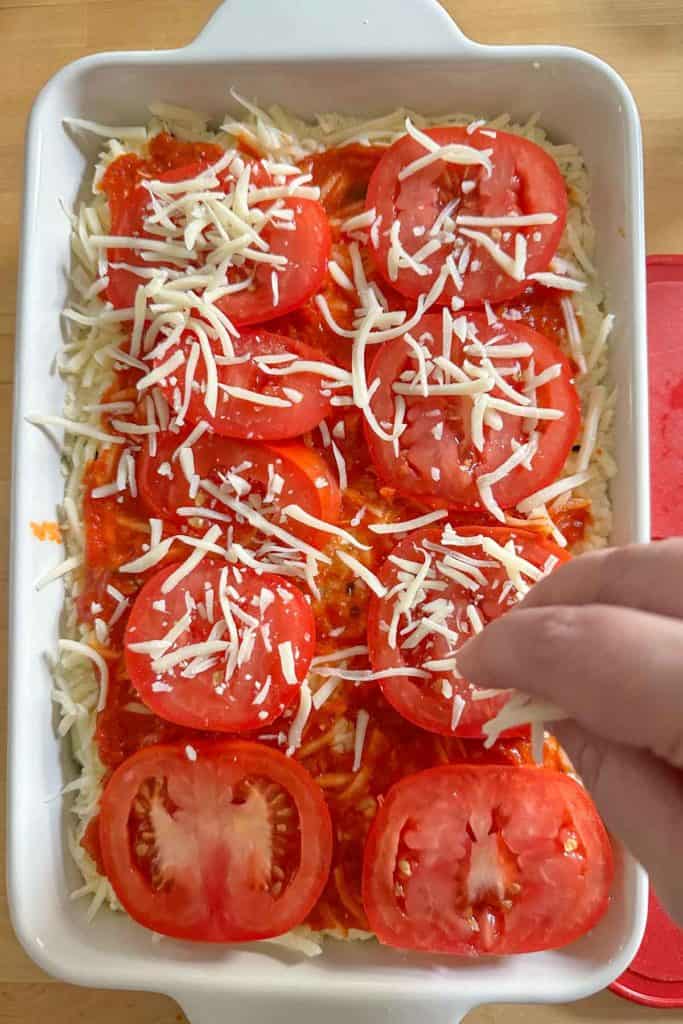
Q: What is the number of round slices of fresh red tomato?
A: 9